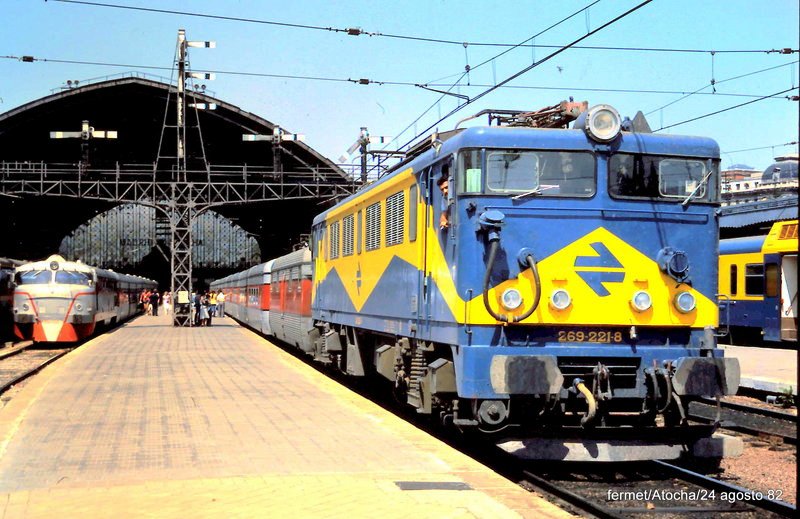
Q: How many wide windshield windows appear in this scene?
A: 4